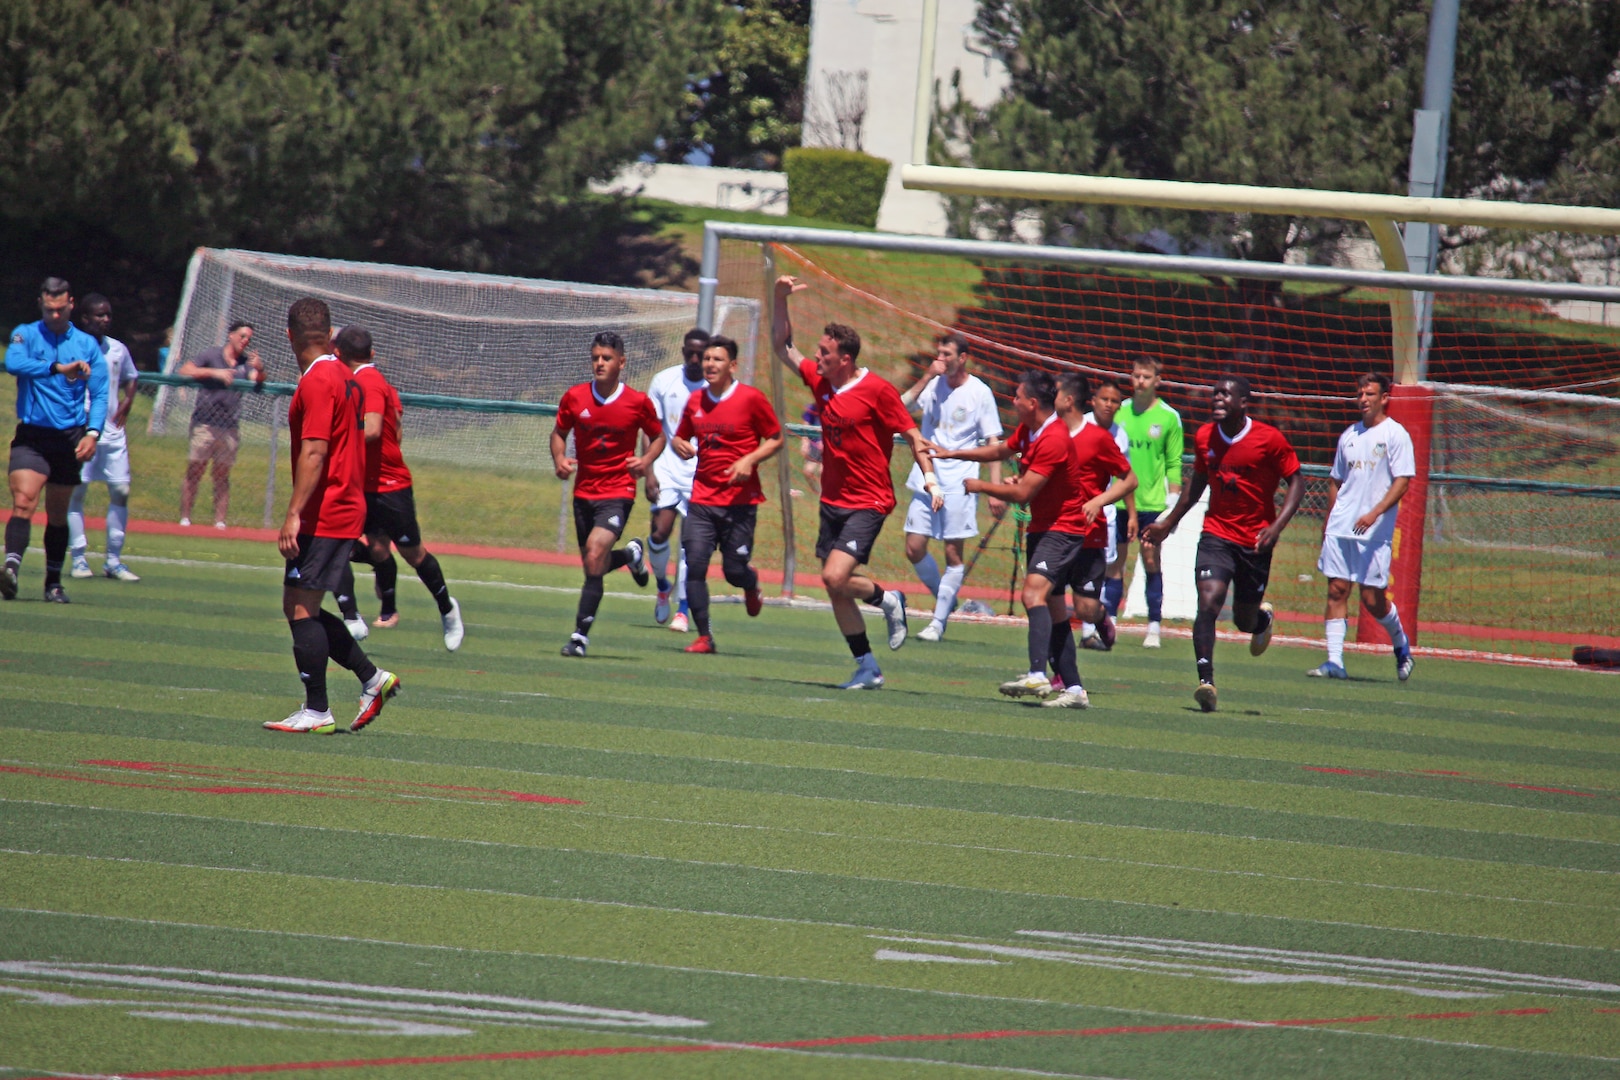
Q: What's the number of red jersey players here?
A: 8